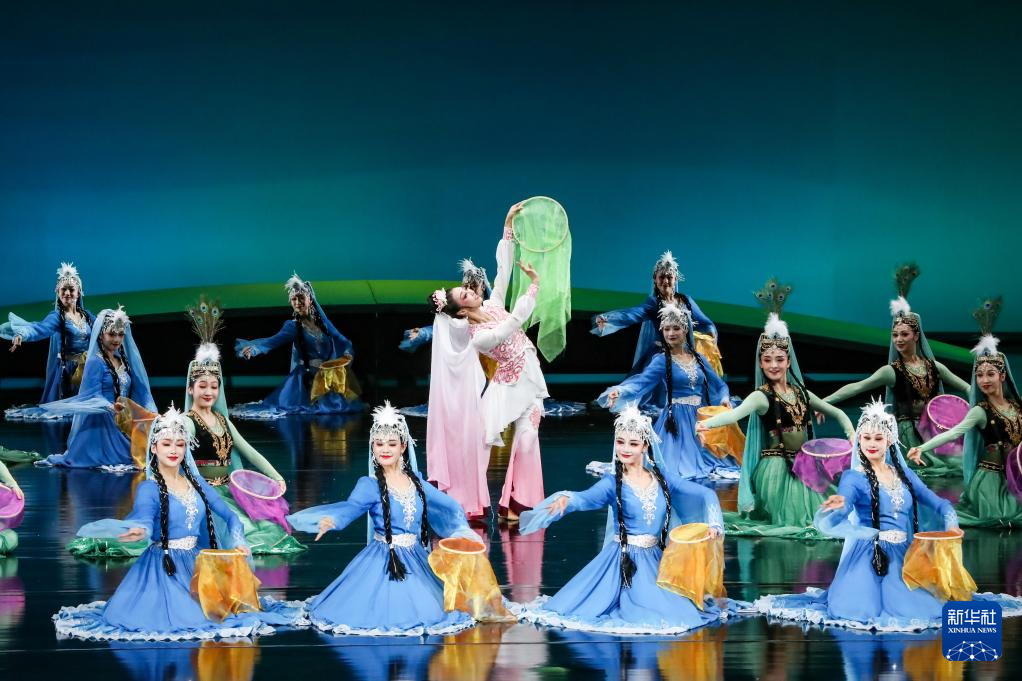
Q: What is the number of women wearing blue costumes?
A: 10